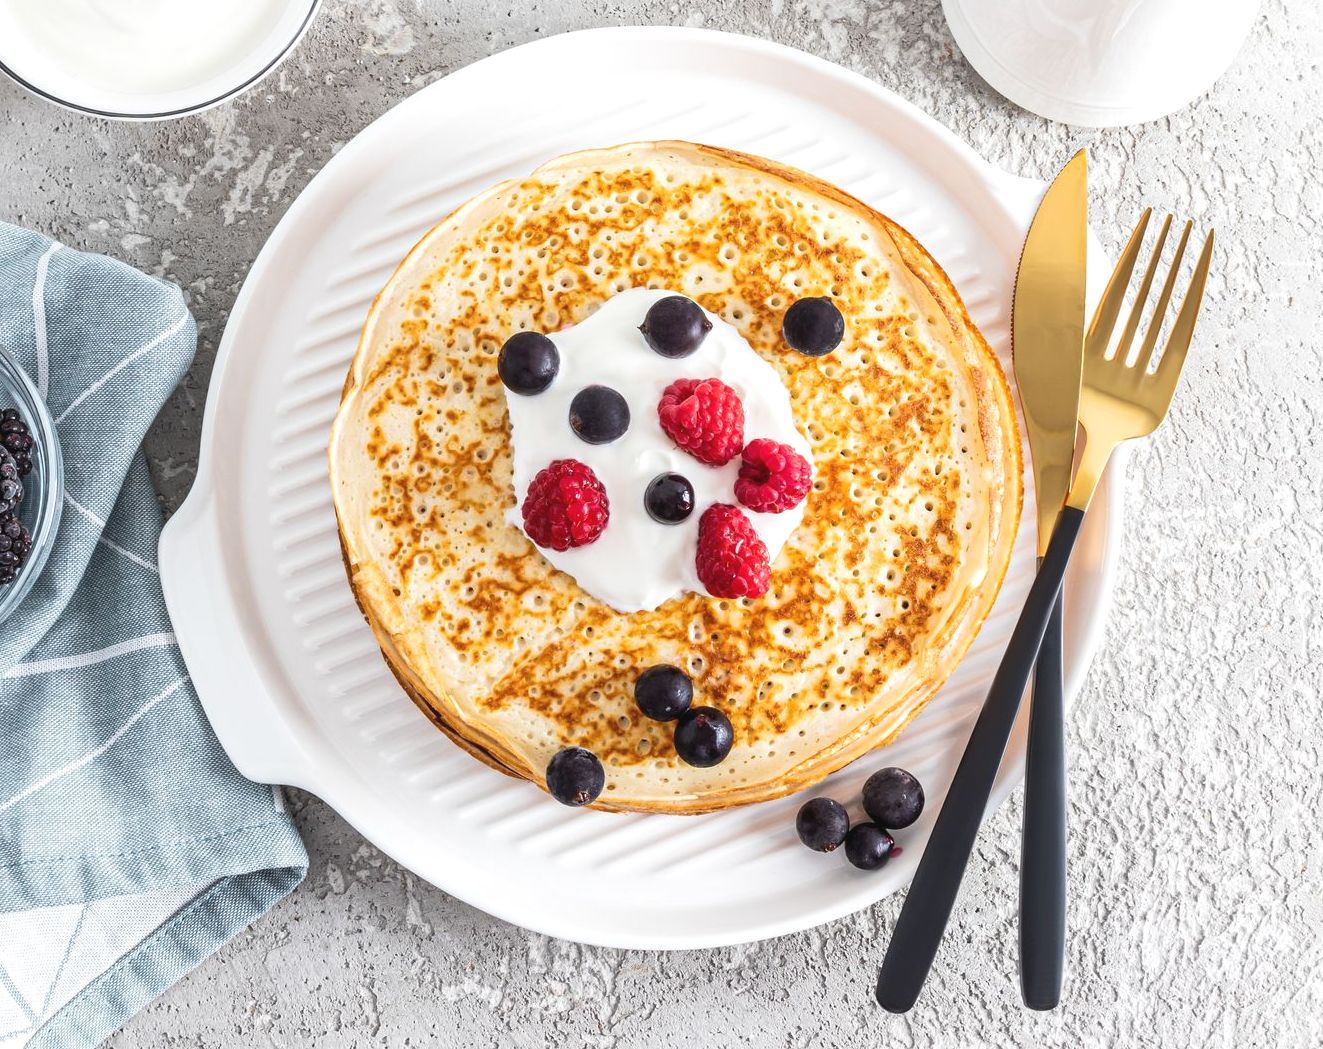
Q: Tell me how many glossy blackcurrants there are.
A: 11